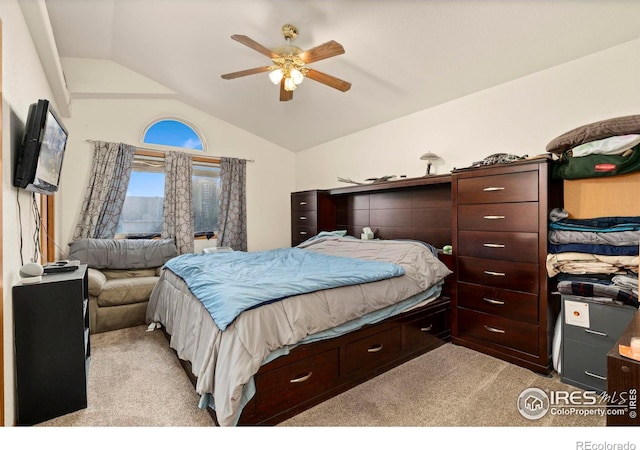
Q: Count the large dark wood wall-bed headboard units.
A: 1